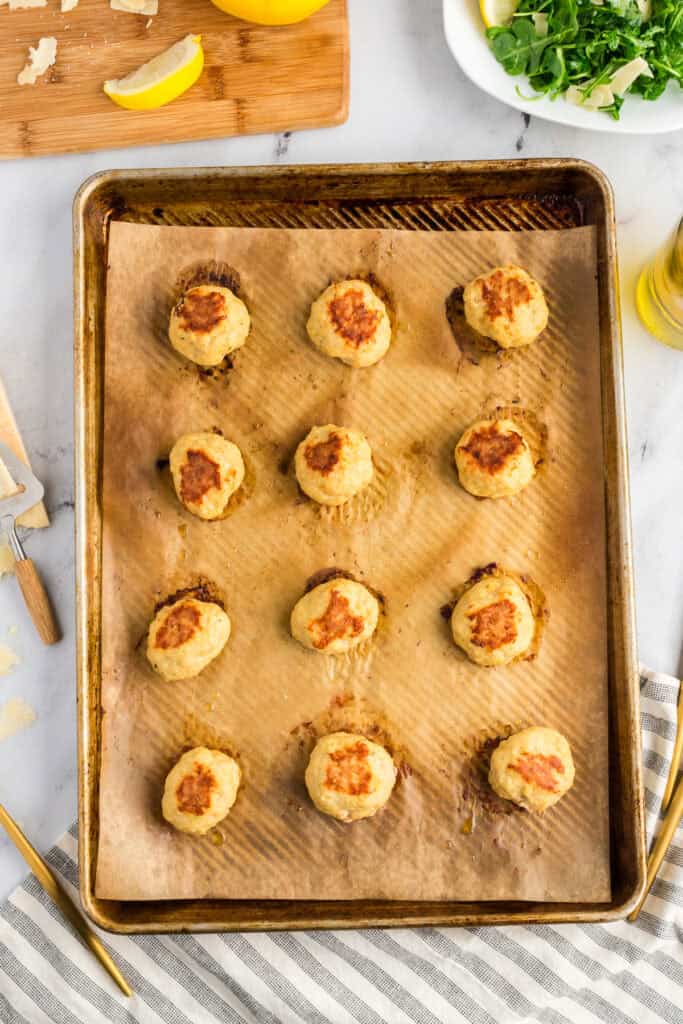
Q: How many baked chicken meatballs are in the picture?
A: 12